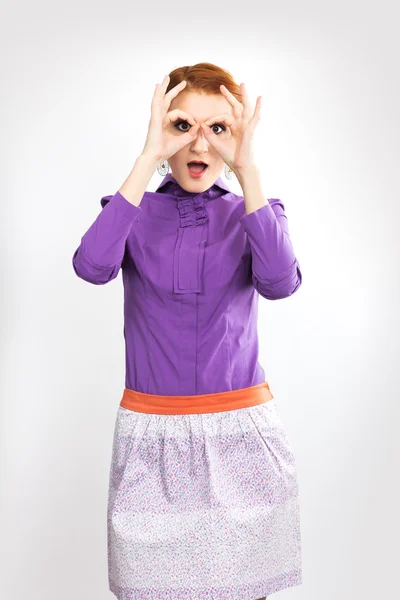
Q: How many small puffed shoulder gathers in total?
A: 2